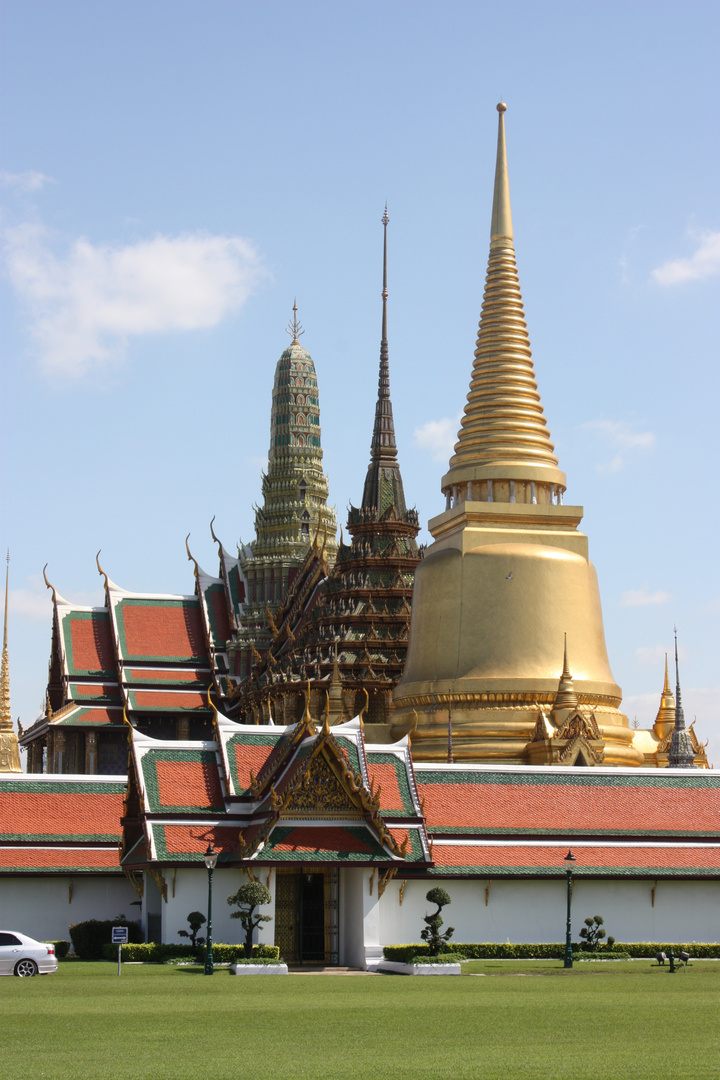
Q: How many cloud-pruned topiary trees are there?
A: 4